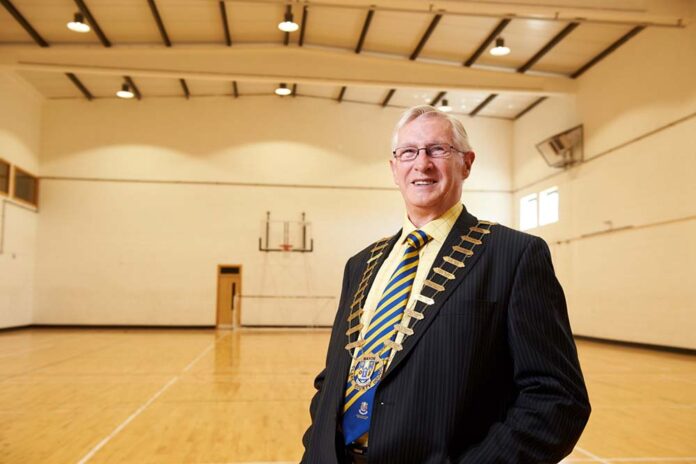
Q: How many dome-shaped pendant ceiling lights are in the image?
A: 6